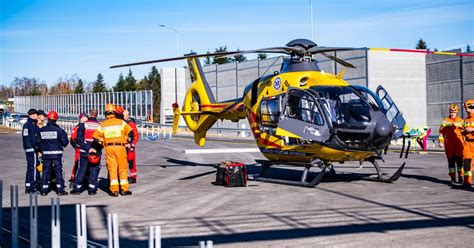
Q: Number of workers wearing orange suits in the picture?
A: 3